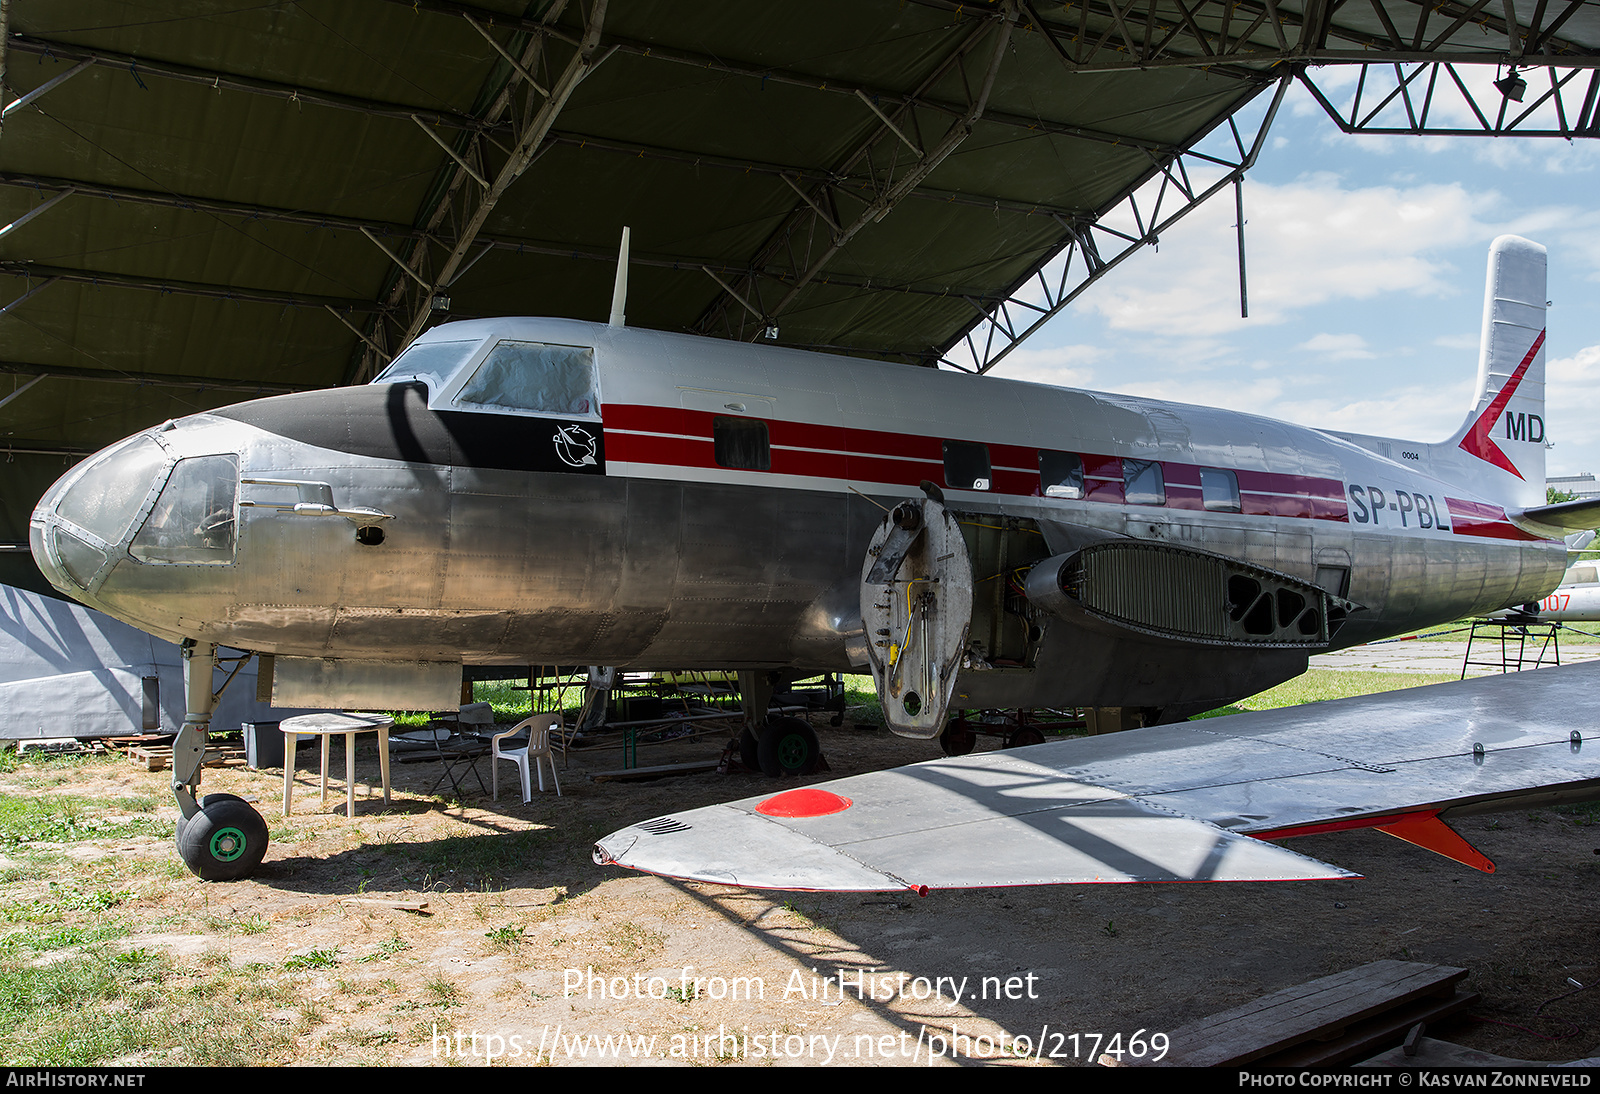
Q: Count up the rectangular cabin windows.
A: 5